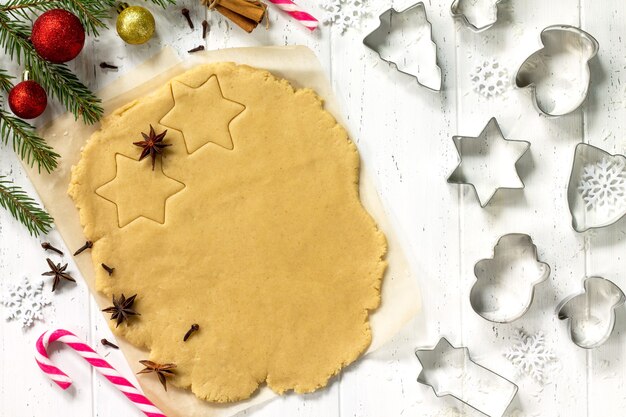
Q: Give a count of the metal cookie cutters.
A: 8